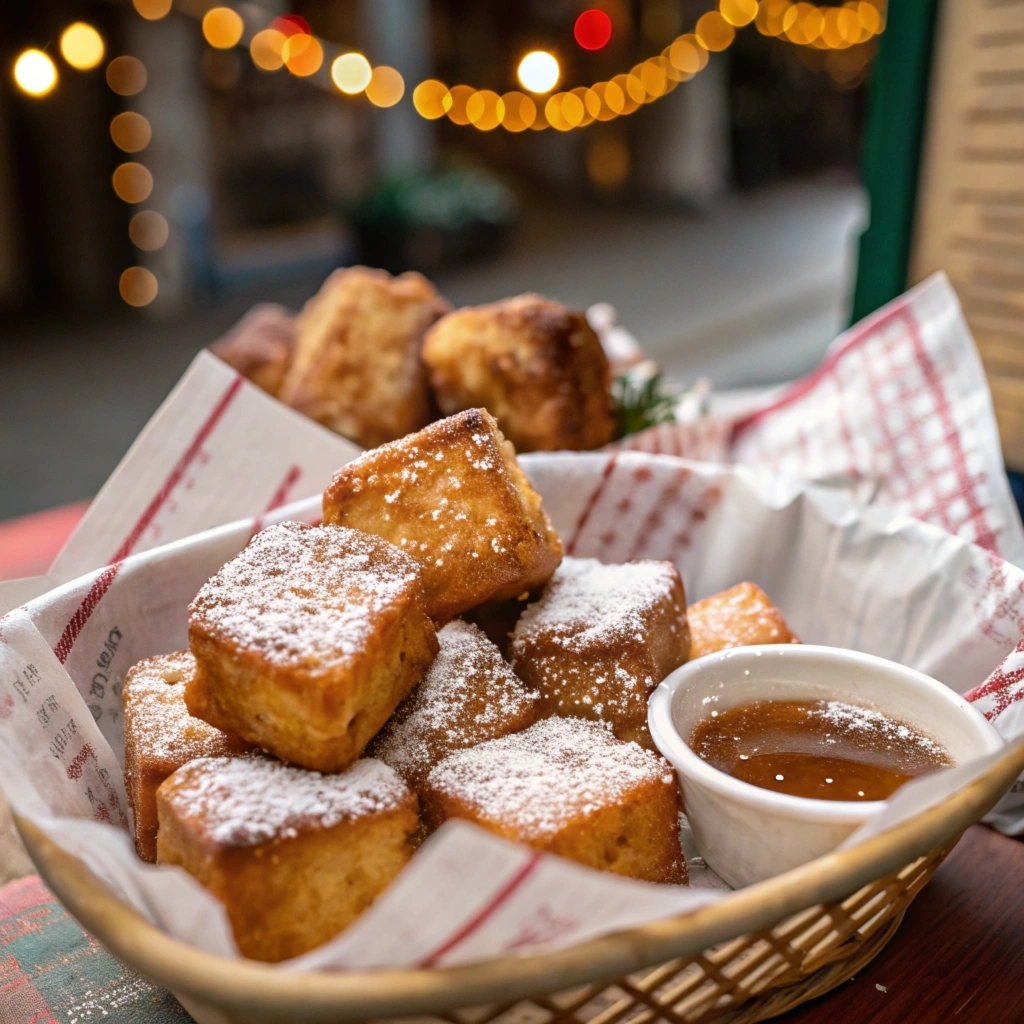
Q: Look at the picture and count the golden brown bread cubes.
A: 11